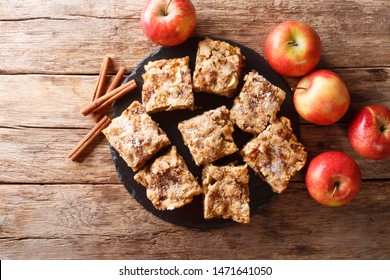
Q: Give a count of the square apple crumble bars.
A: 8